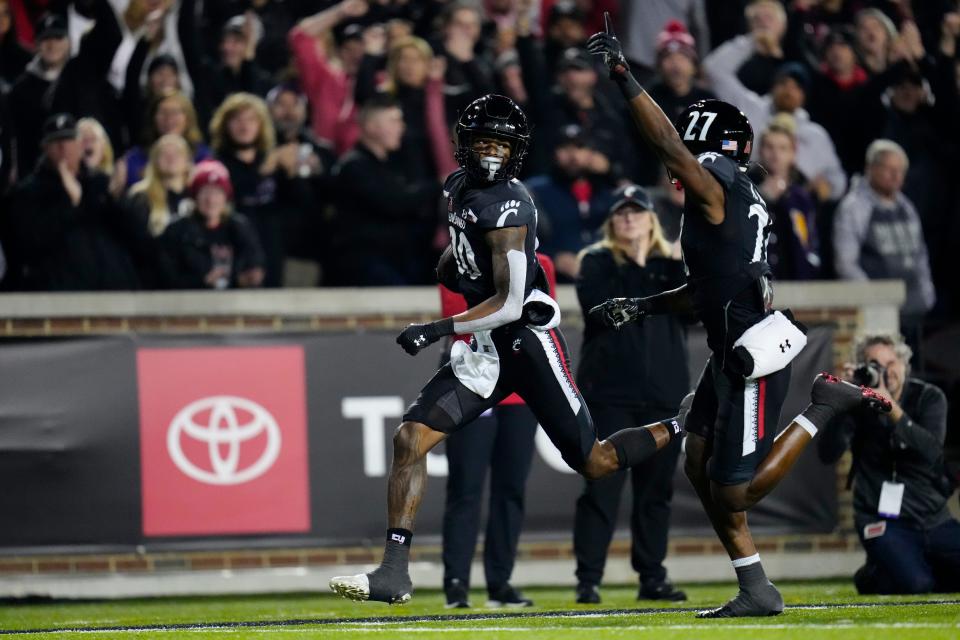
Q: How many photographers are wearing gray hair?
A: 1